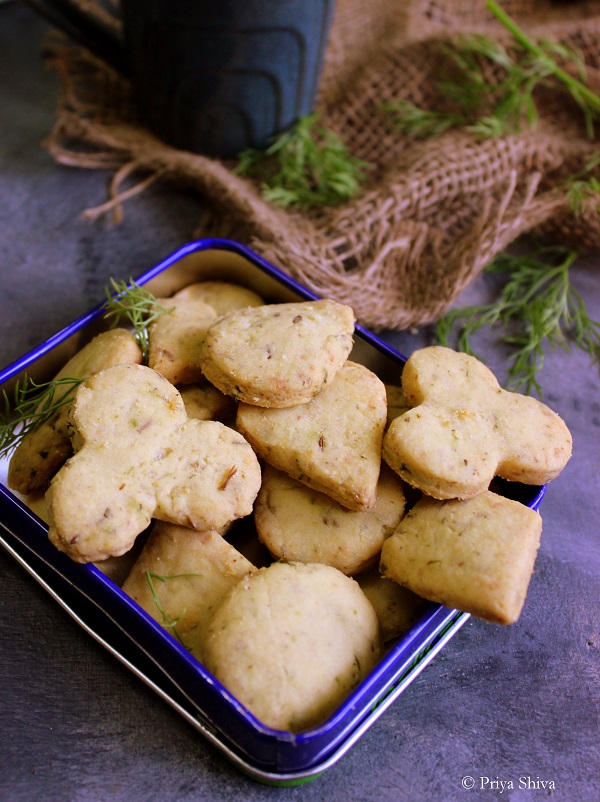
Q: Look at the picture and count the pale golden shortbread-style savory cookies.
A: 14